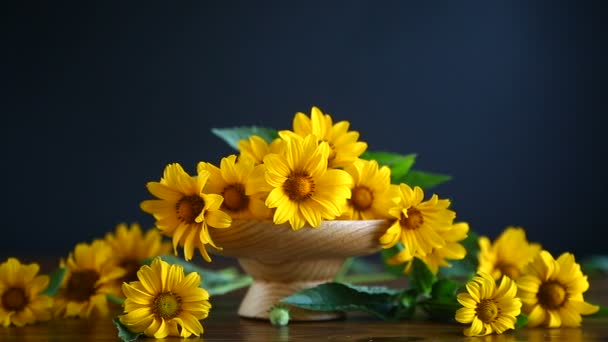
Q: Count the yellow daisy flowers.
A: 15